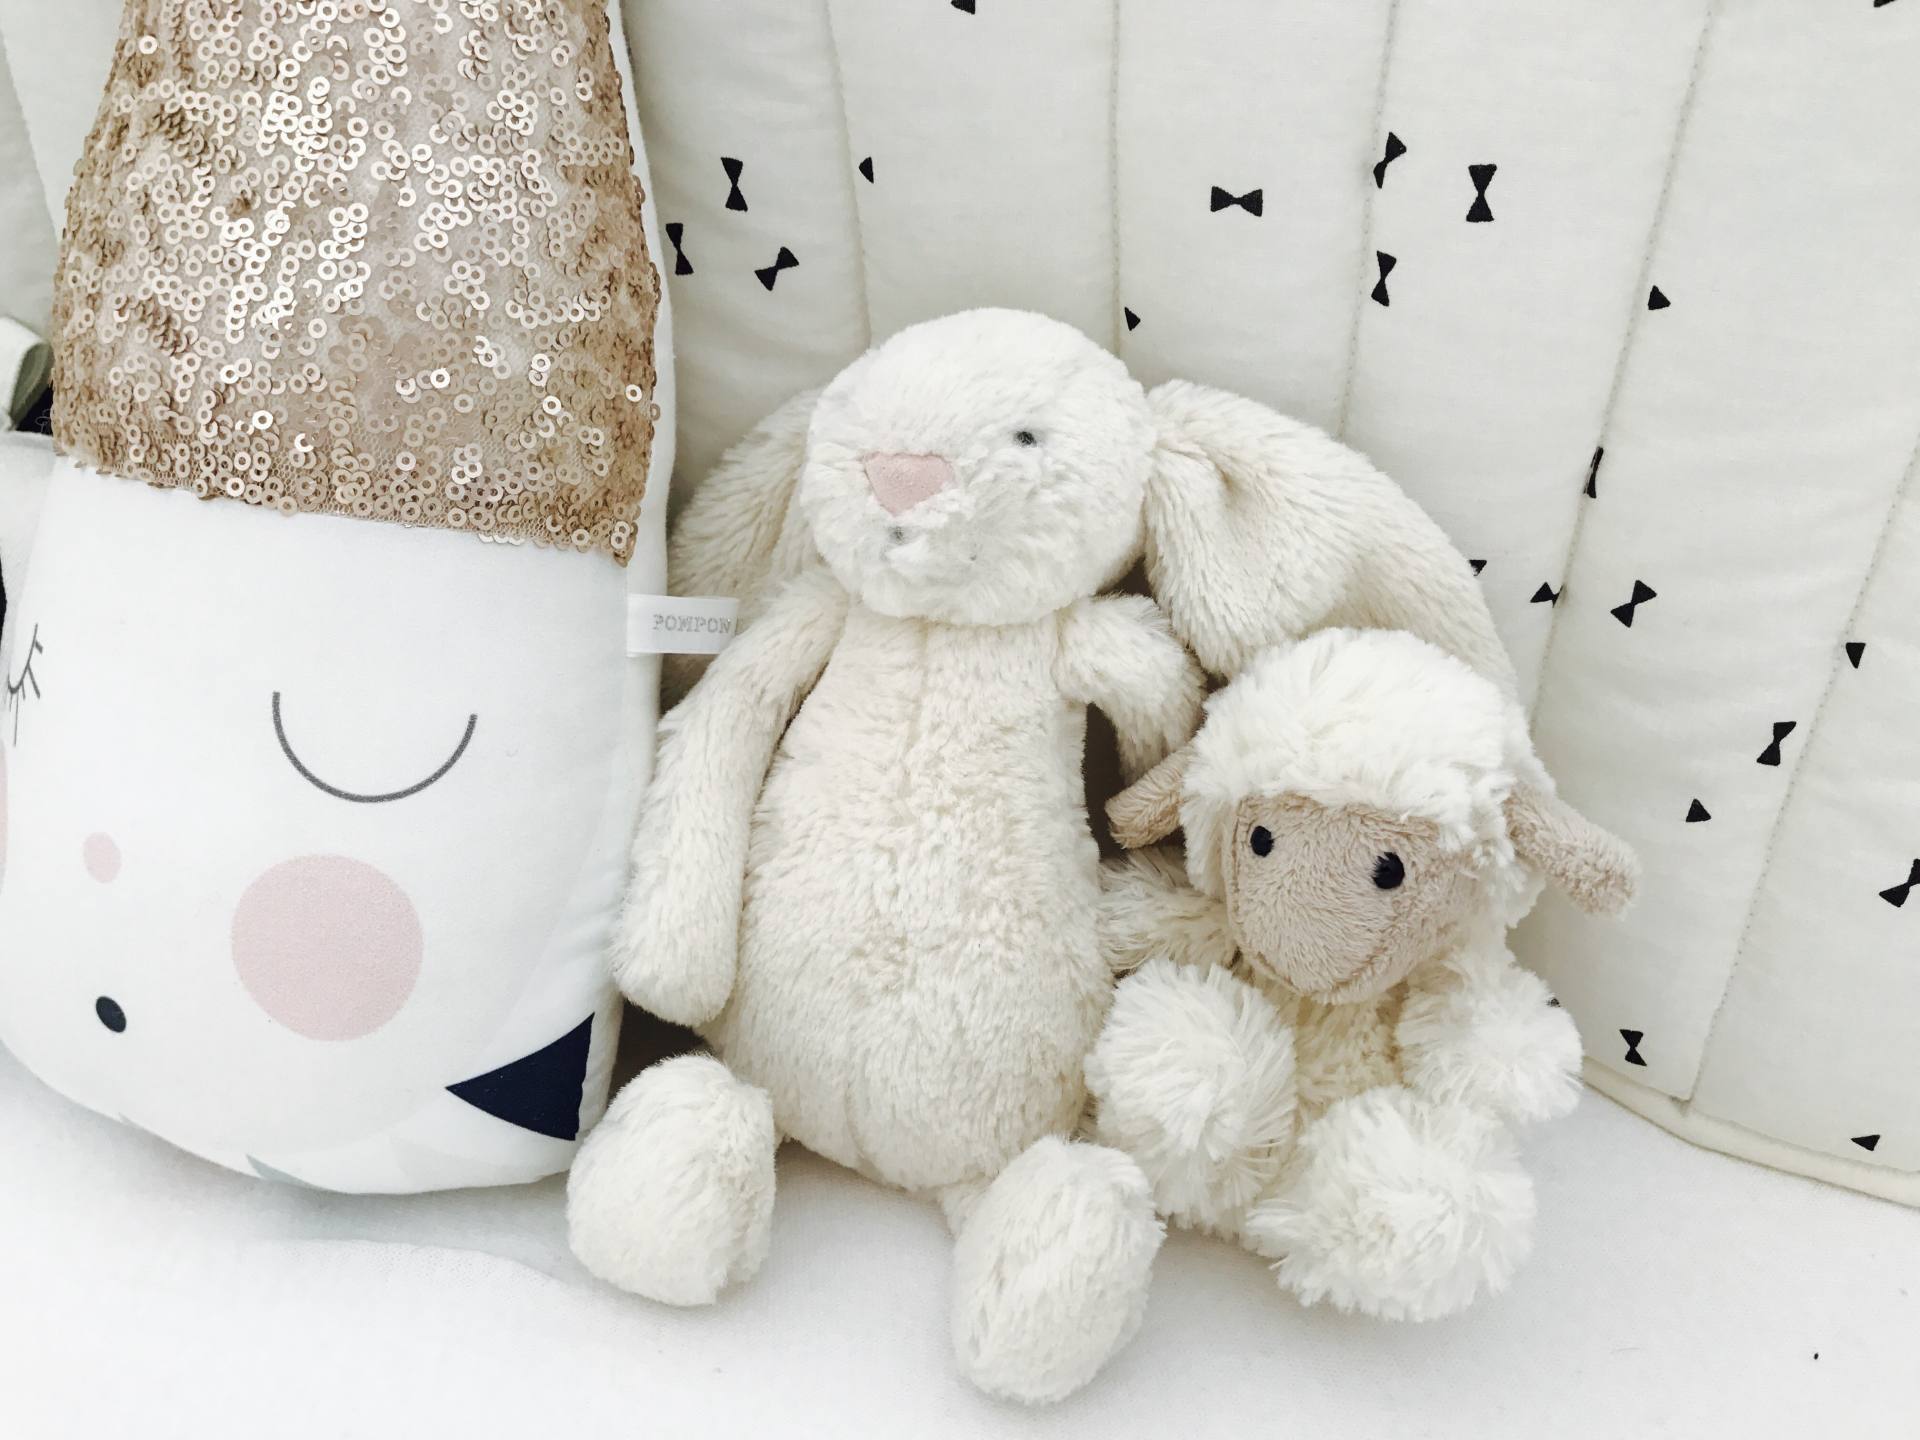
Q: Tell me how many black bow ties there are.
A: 13